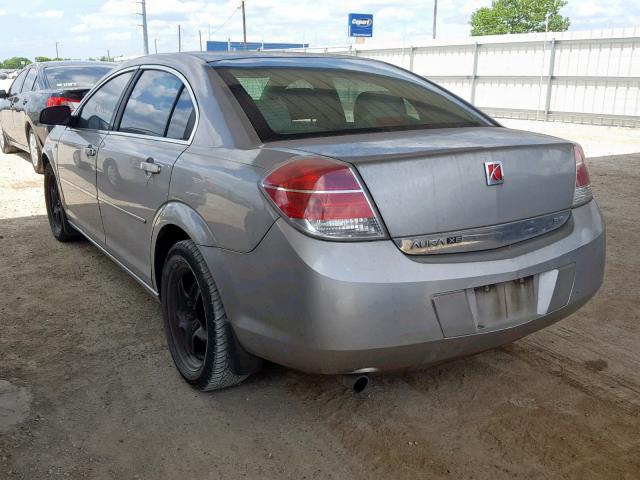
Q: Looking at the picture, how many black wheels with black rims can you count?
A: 2